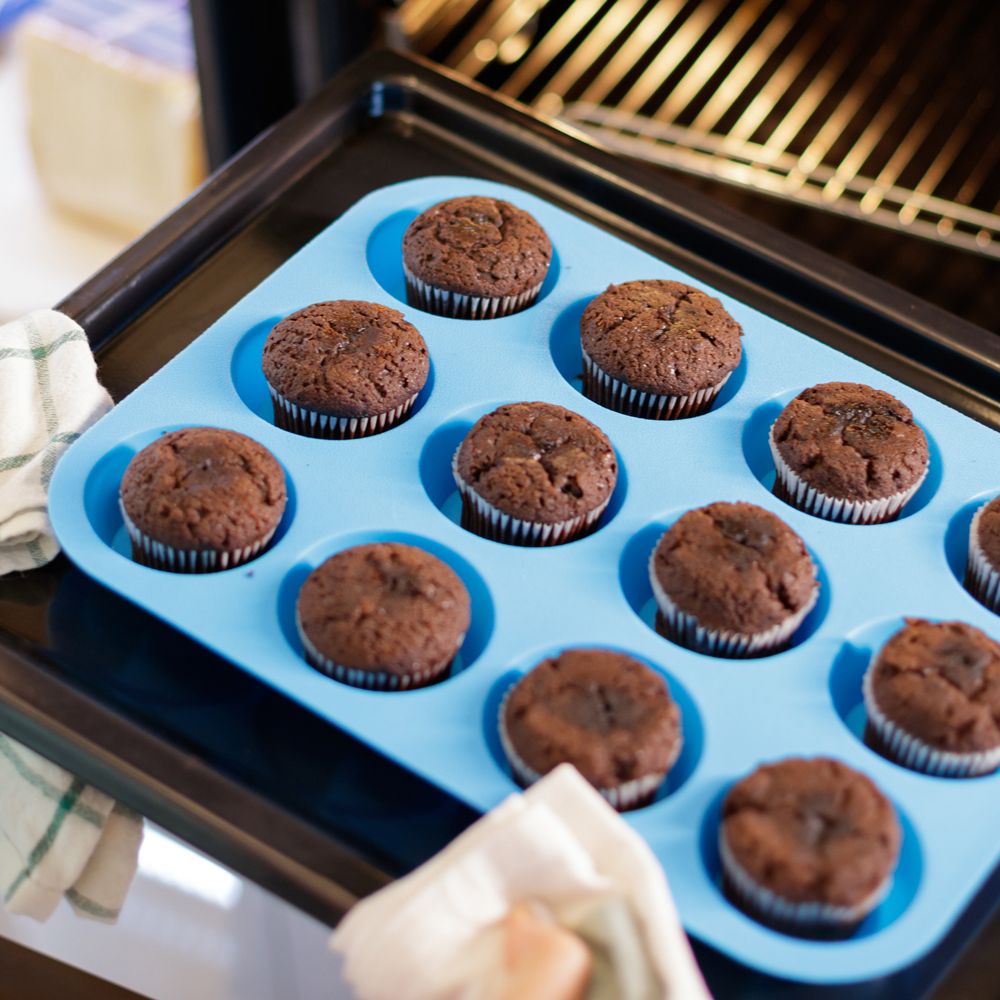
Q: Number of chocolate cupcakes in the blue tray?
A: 12